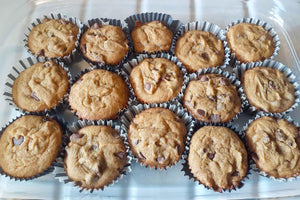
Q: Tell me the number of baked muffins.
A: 15